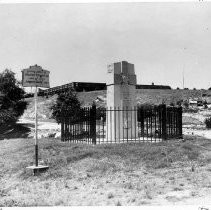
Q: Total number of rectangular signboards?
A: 1